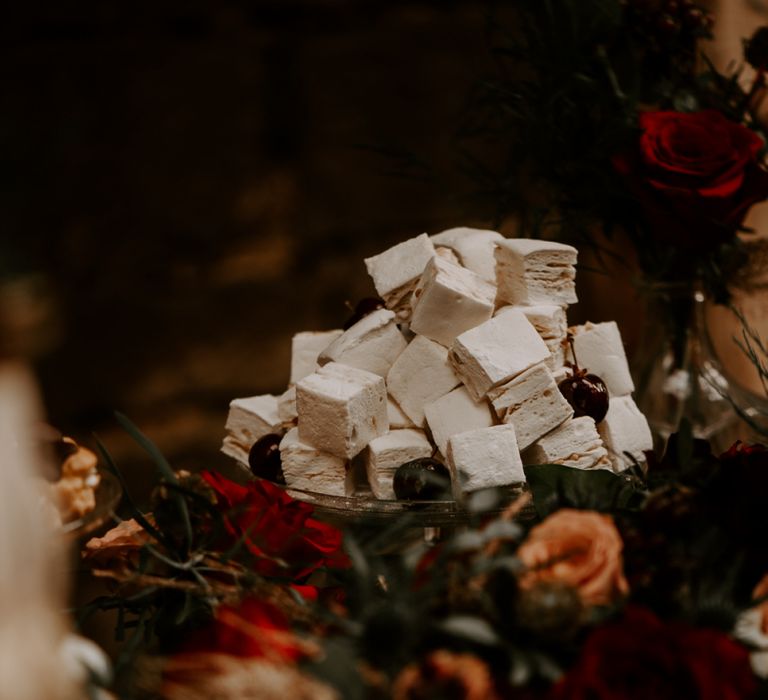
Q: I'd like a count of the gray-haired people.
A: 0